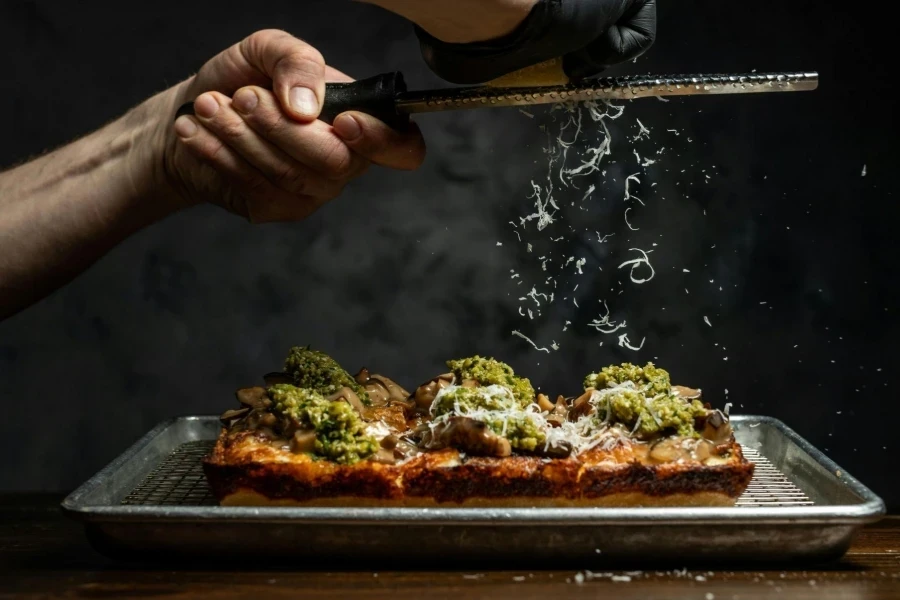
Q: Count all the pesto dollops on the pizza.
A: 6